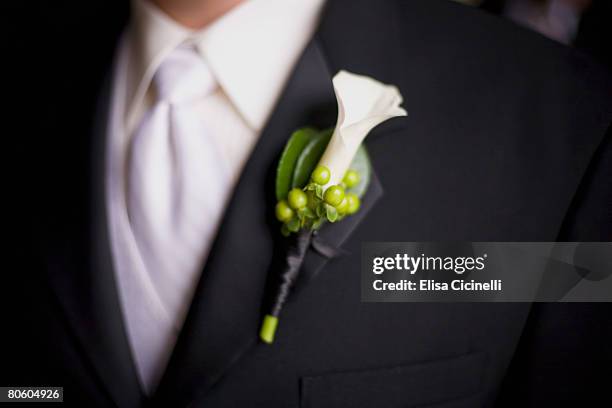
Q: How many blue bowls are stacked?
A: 0